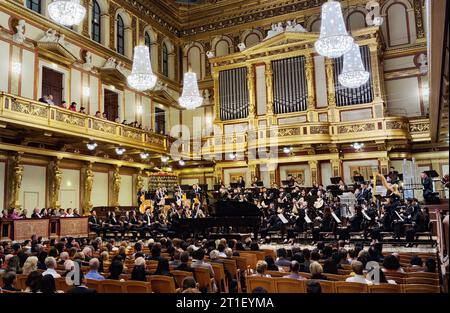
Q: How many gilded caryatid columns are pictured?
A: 5